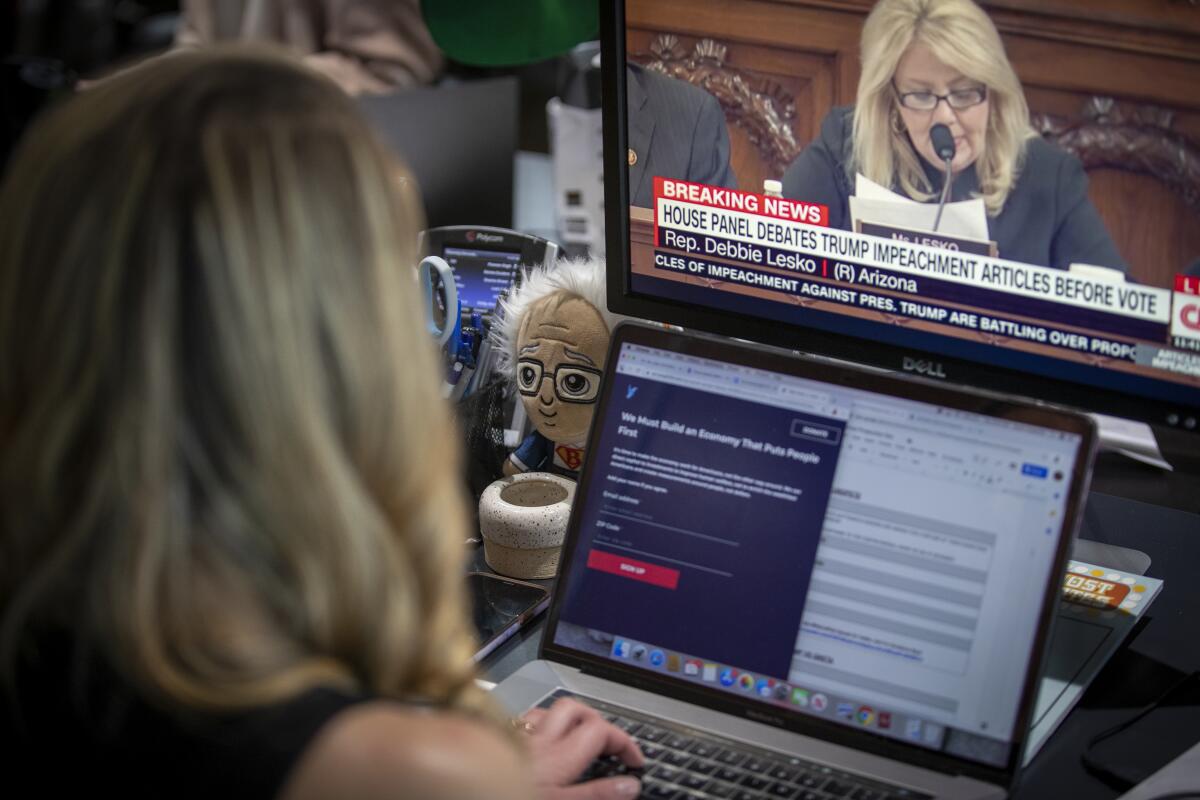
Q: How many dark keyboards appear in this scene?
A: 1